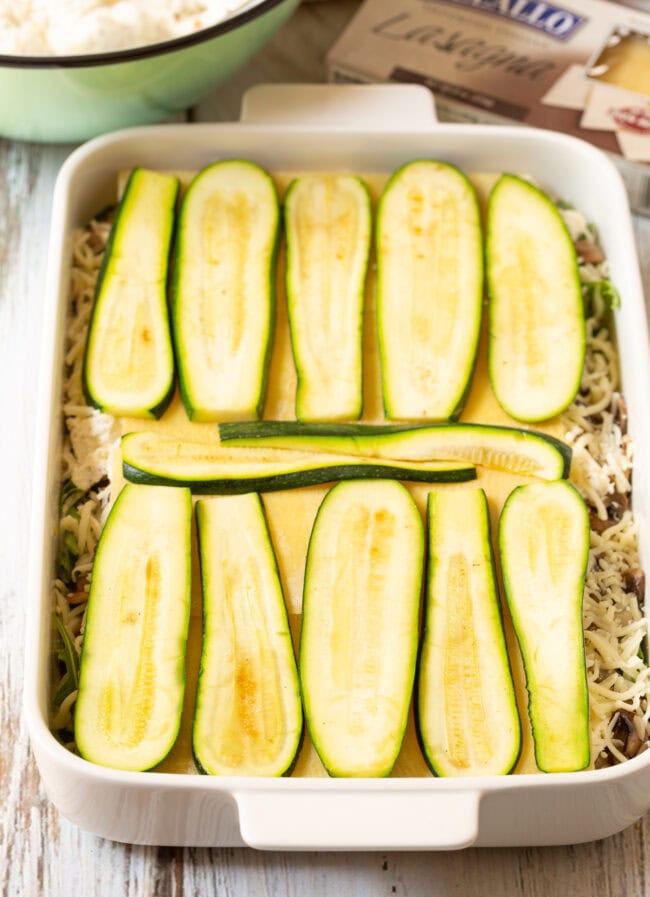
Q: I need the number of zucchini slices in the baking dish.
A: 12